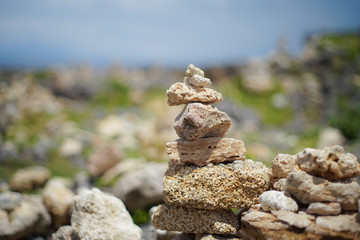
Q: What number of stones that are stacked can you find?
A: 7